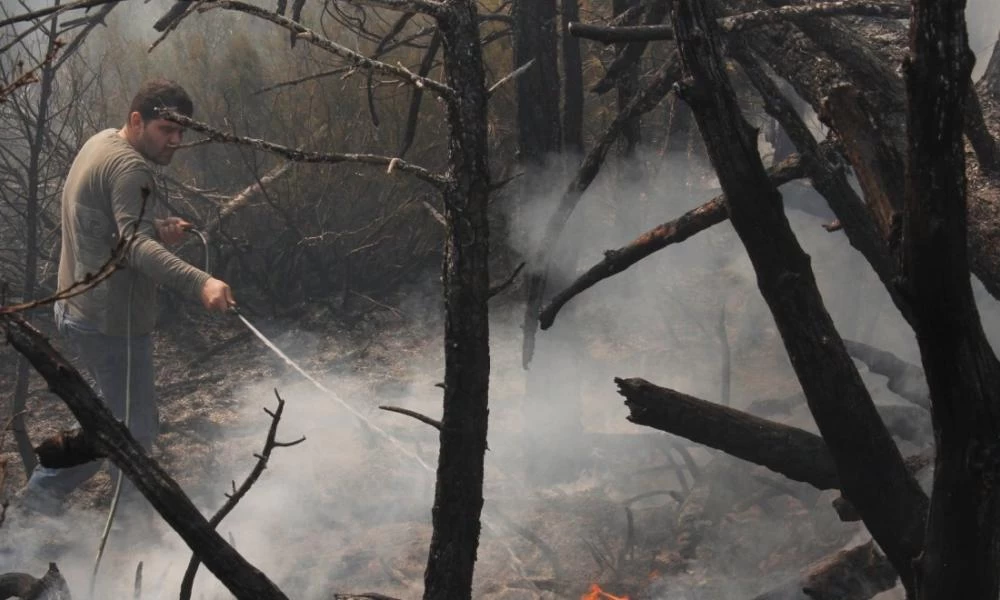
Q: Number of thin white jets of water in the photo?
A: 1